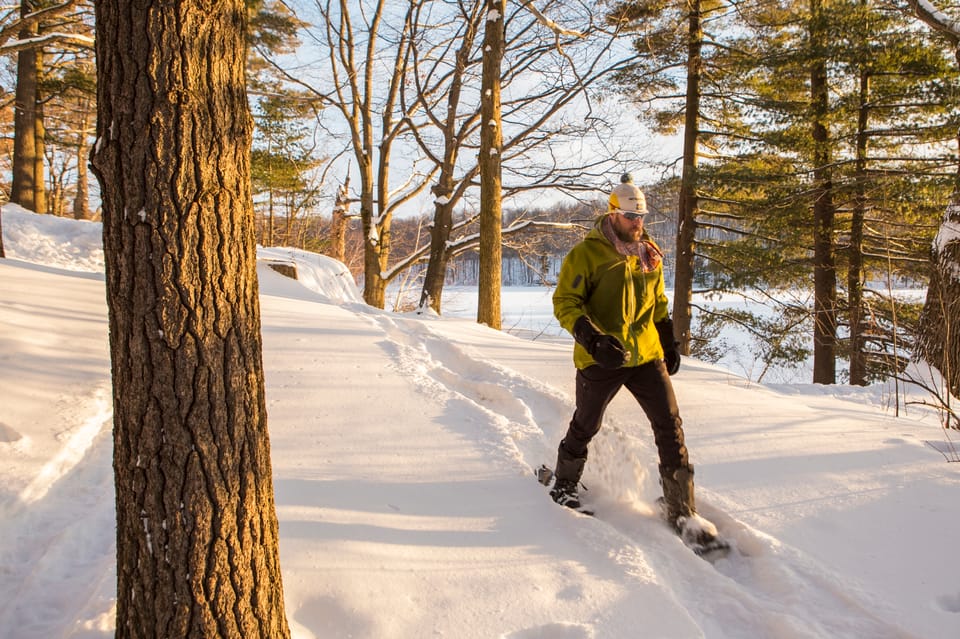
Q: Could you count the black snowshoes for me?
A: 2